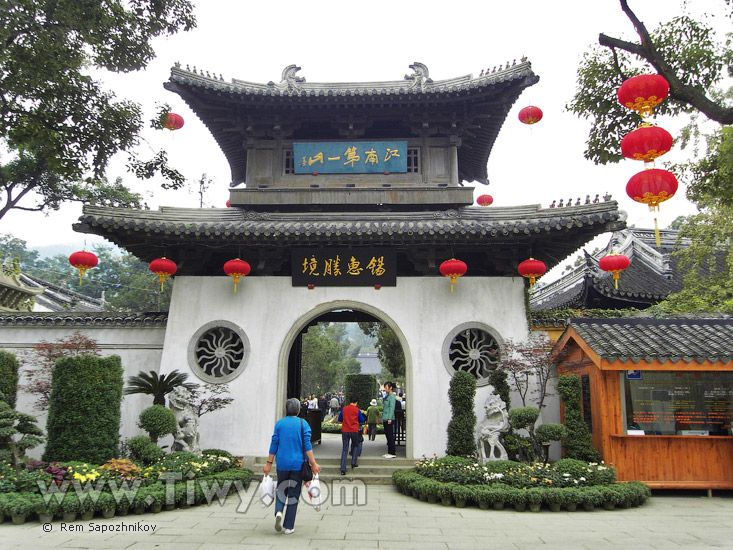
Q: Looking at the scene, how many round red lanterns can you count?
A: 13